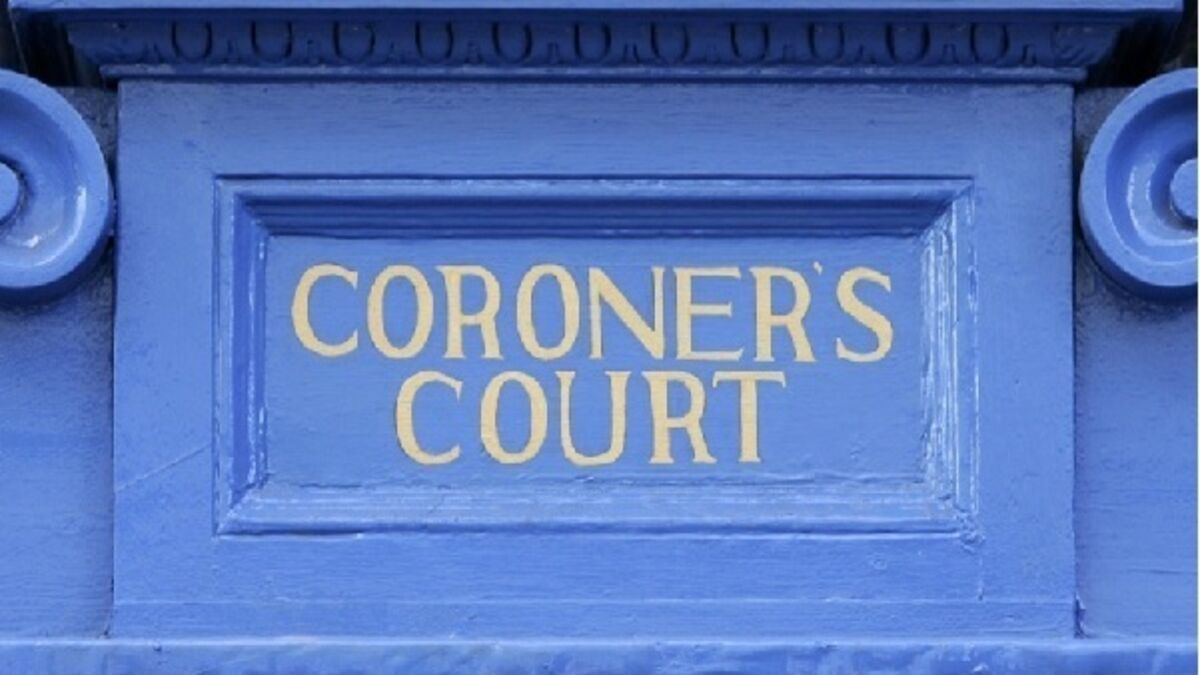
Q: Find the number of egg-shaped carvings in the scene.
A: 11